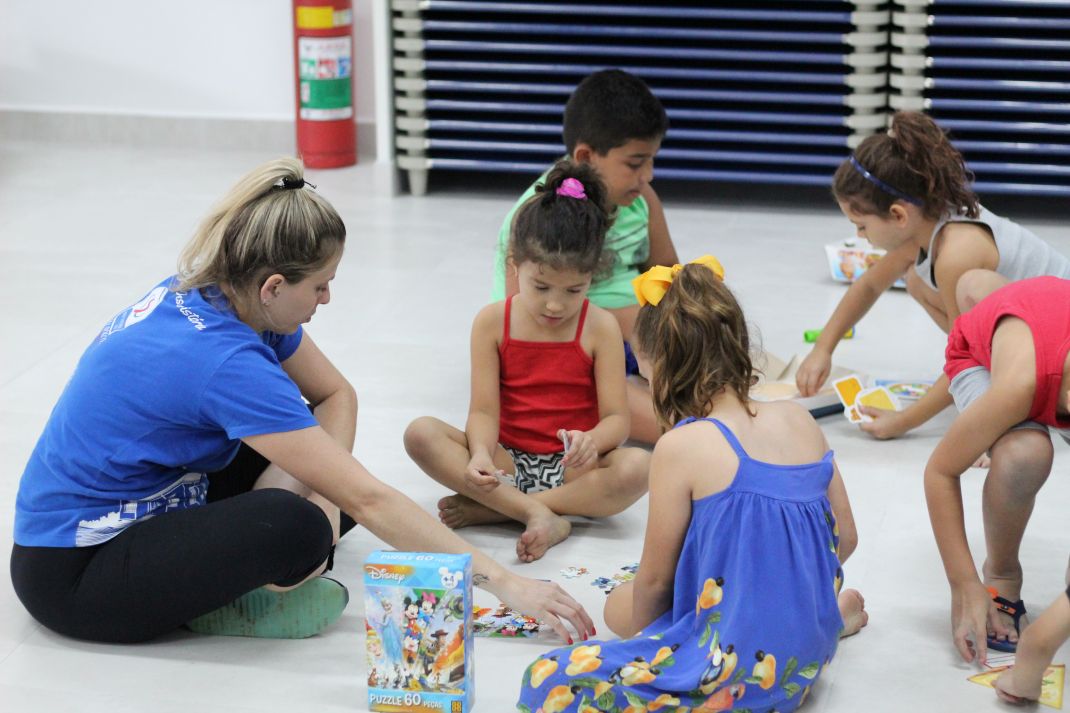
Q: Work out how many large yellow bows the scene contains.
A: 1